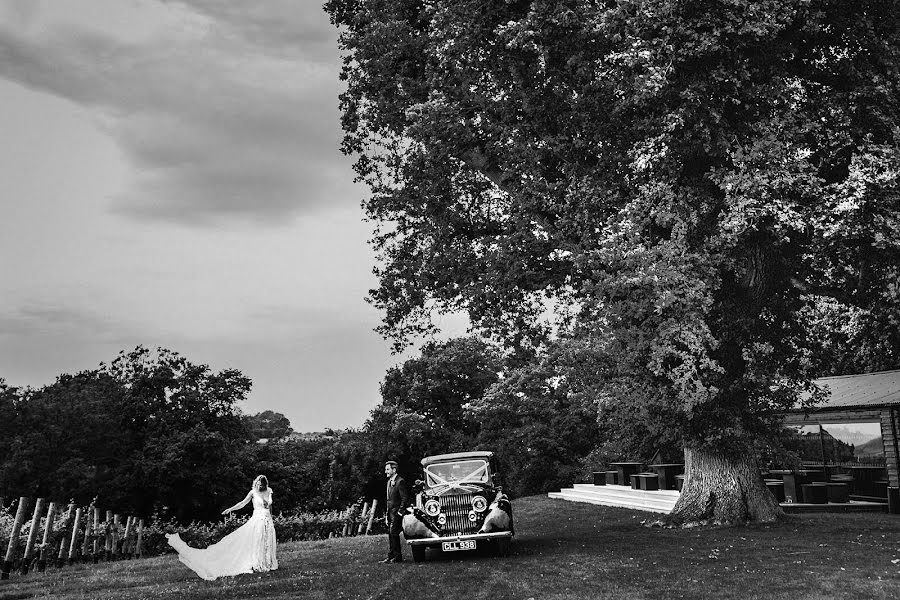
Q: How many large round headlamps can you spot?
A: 2